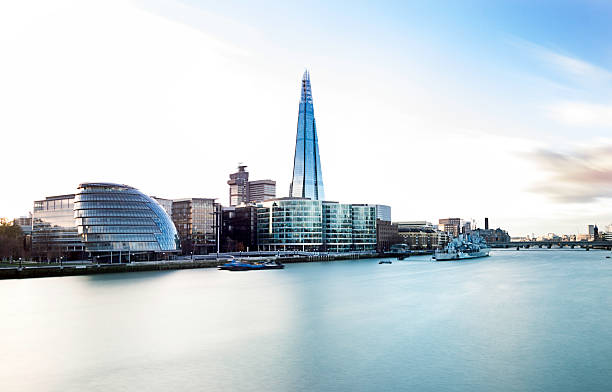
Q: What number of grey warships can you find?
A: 1